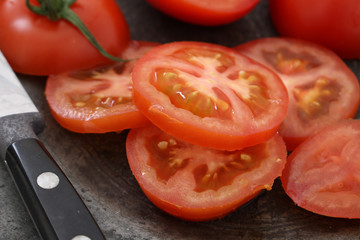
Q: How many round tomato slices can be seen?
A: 5